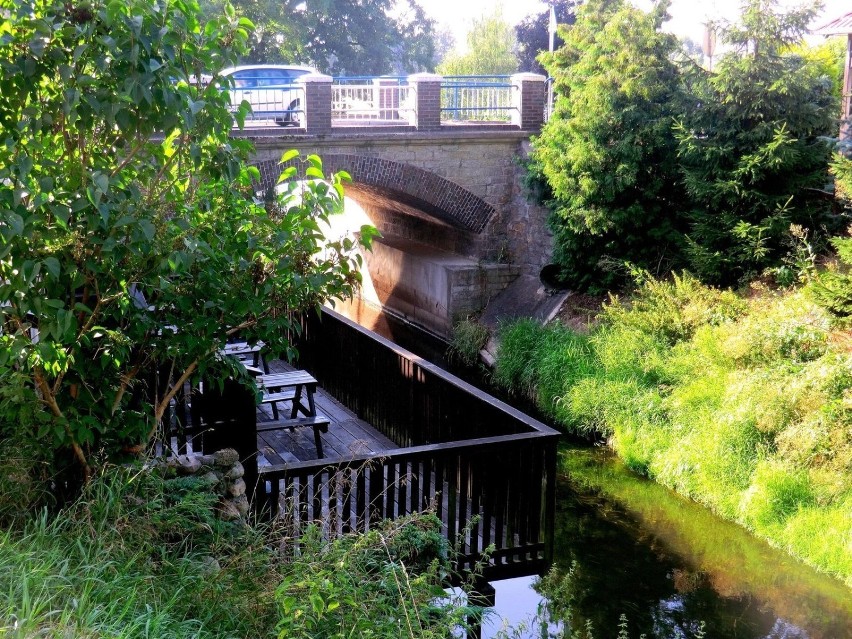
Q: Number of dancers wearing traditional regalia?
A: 0